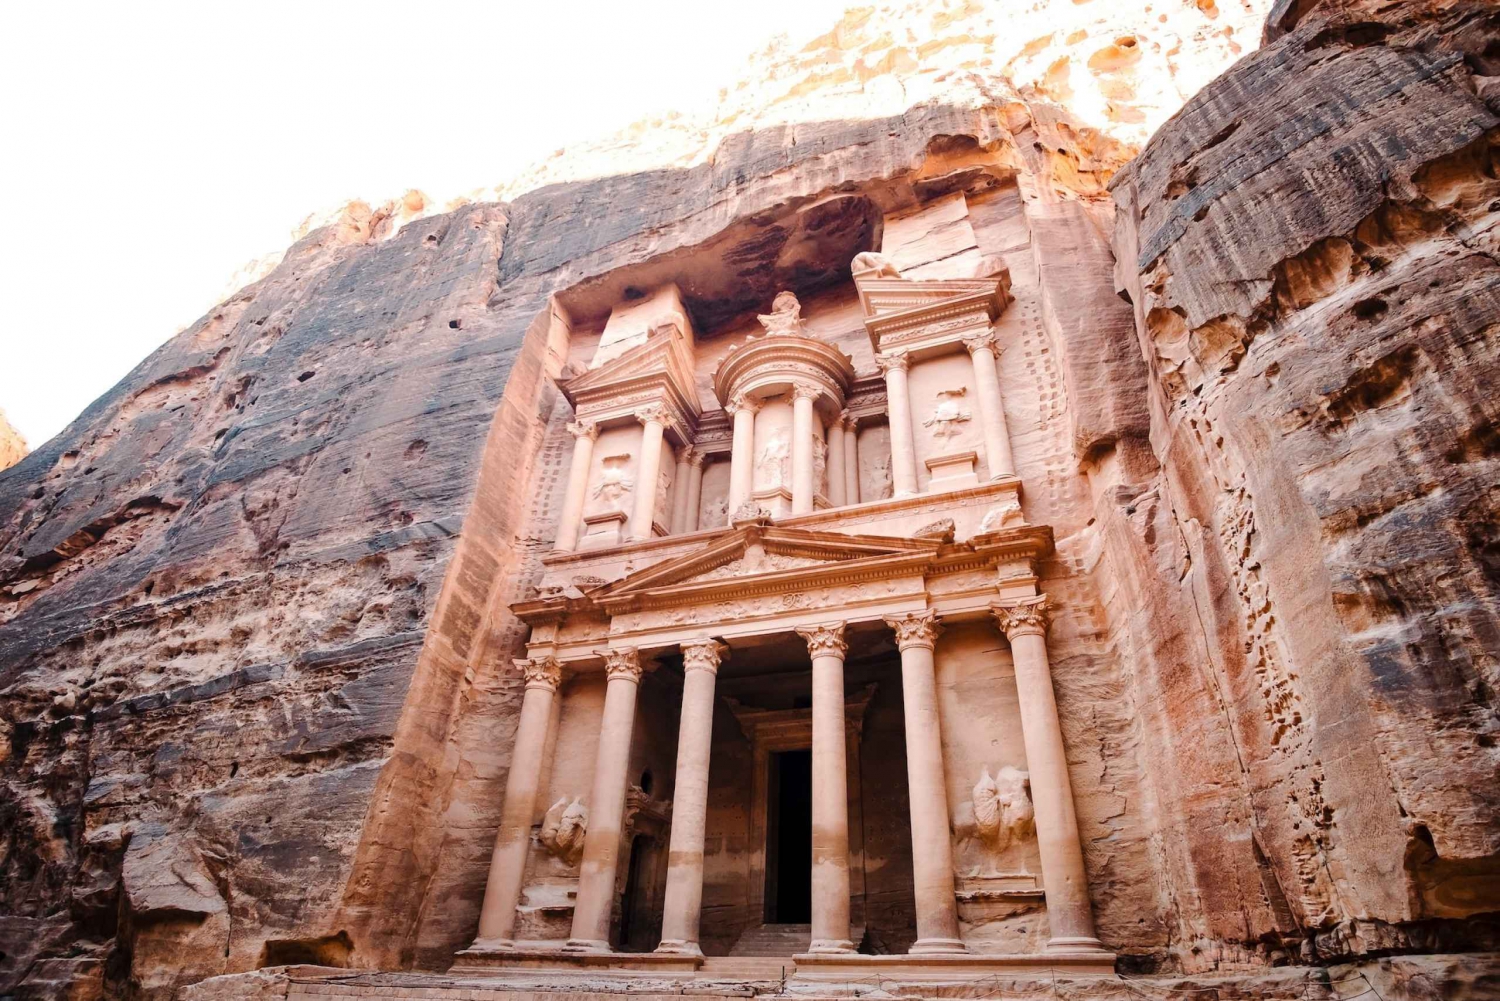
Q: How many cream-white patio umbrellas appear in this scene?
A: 0